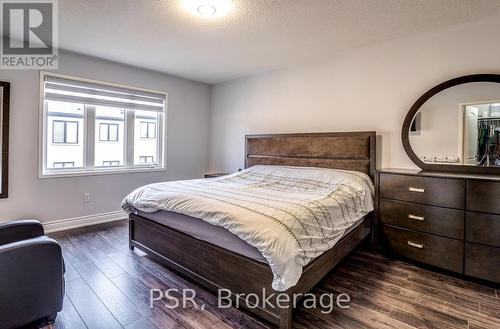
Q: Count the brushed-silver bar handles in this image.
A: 3